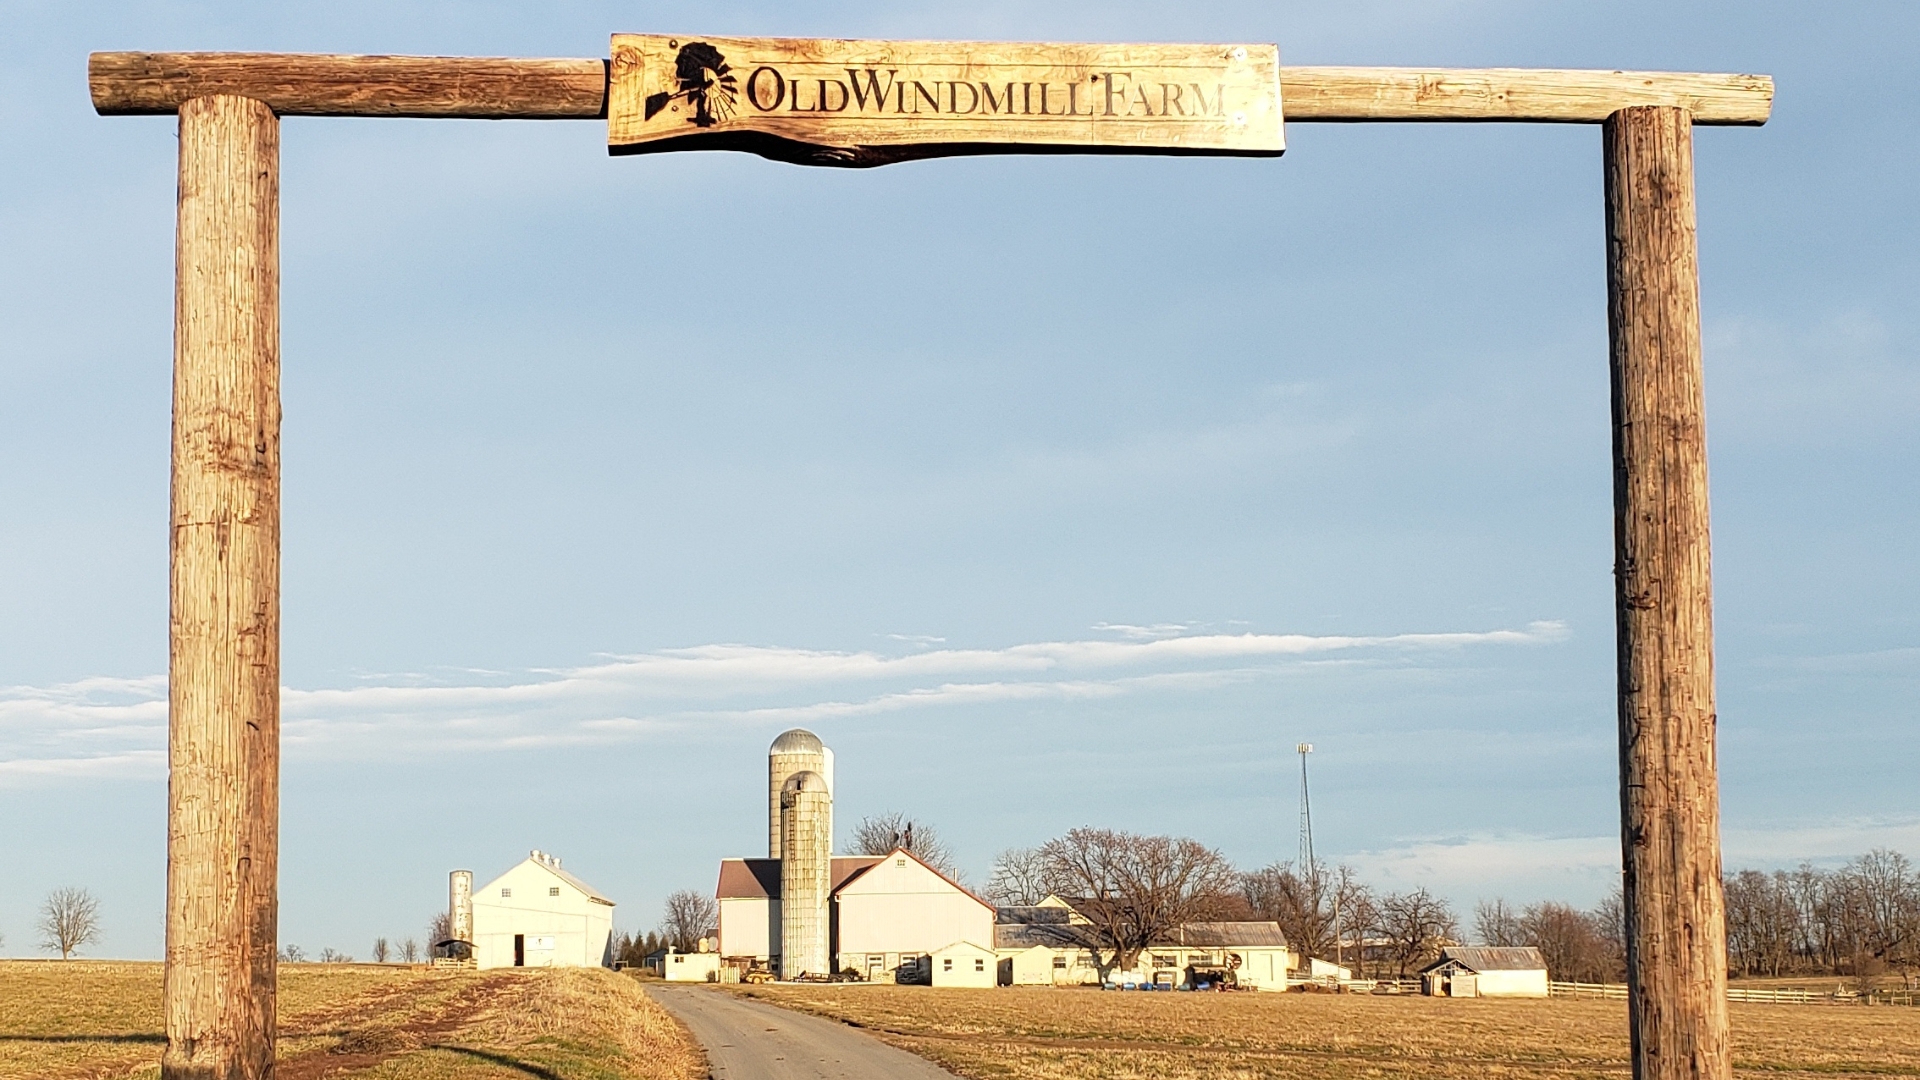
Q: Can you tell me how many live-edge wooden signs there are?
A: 1